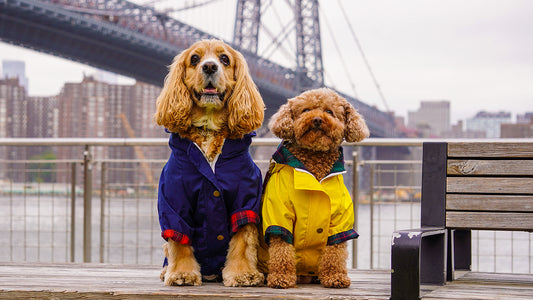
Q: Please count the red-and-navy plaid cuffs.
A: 2